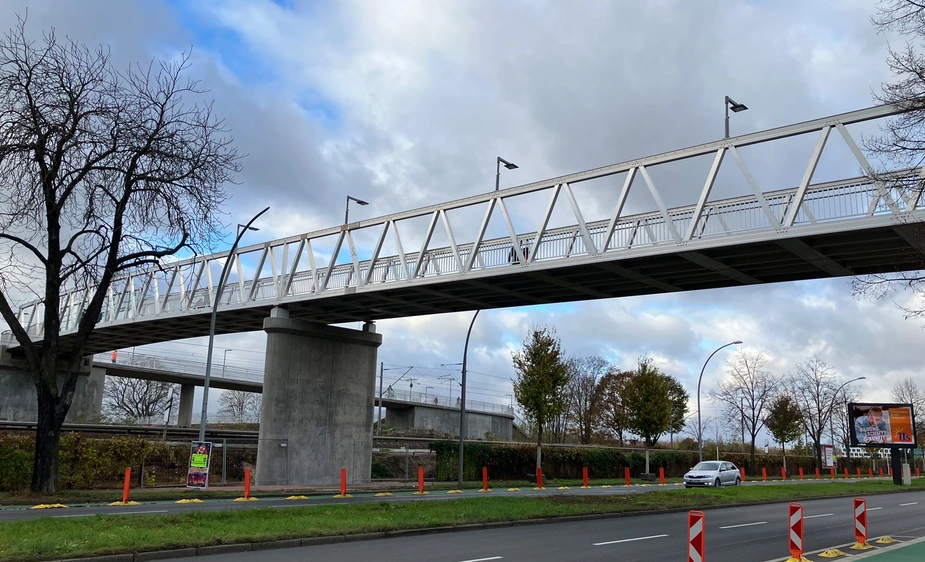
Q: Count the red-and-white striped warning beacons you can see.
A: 3